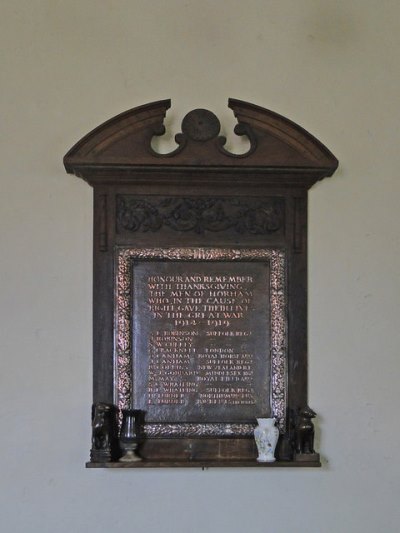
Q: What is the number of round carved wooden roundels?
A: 1